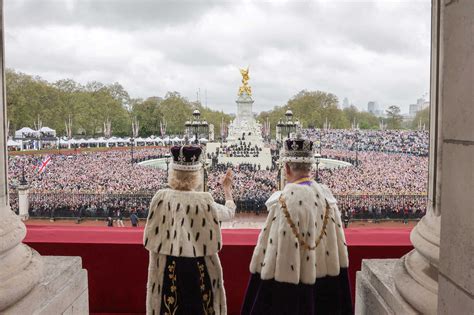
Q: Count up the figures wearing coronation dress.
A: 2